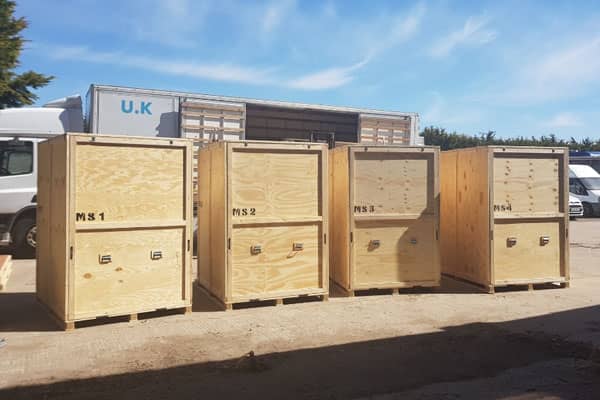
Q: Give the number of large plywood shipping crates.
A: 4